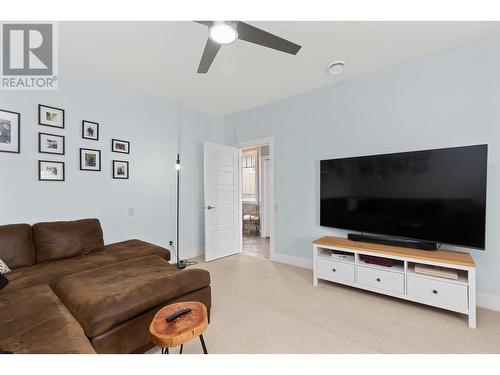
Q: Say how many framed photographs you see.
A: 8